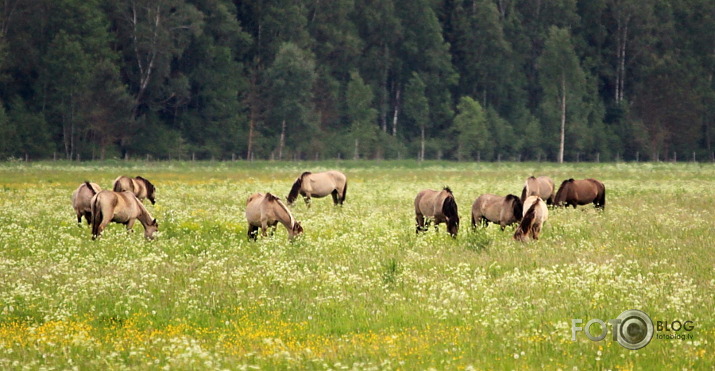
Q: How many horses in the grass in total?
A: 10